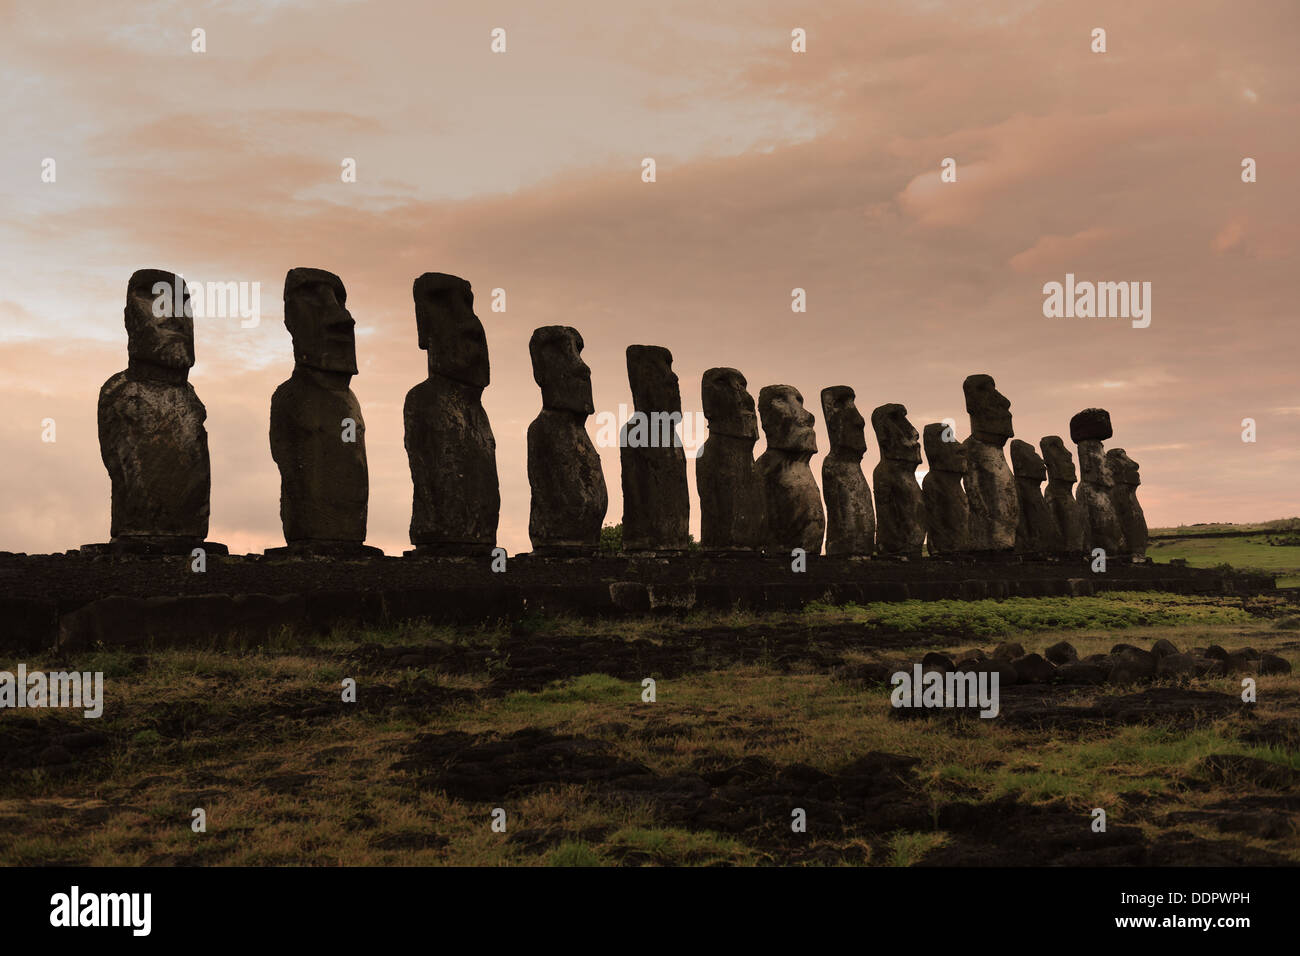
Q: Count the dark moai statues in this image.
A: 15